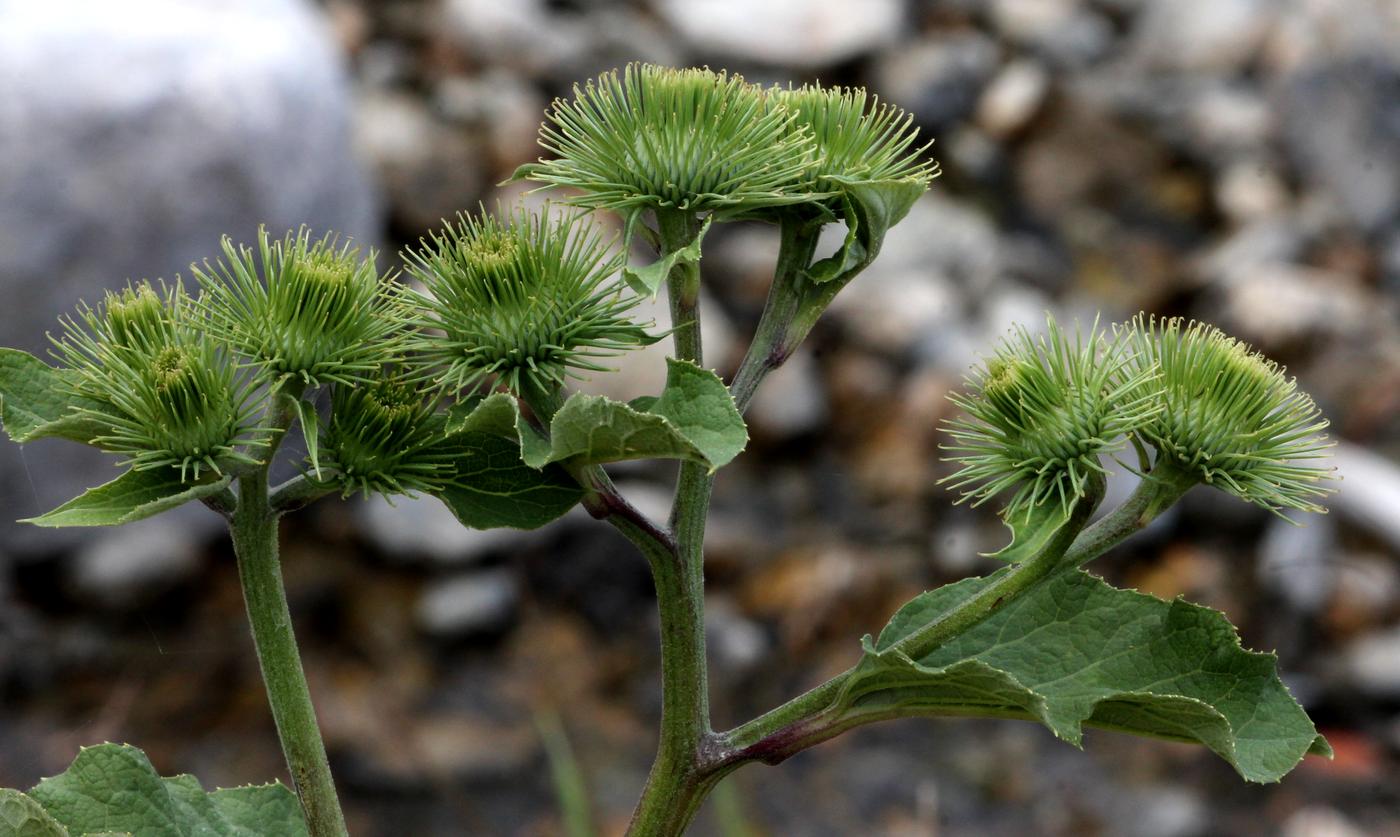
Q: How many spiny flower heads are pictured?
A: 9